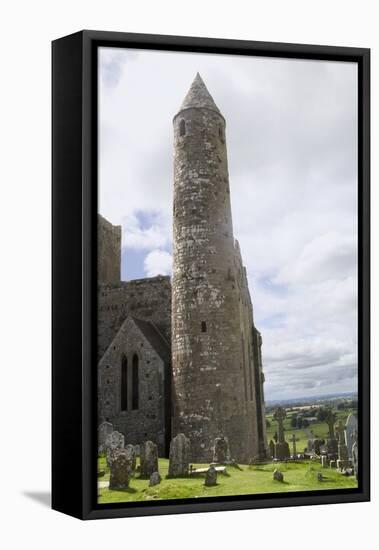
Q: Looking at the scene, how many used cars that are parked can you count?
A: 0